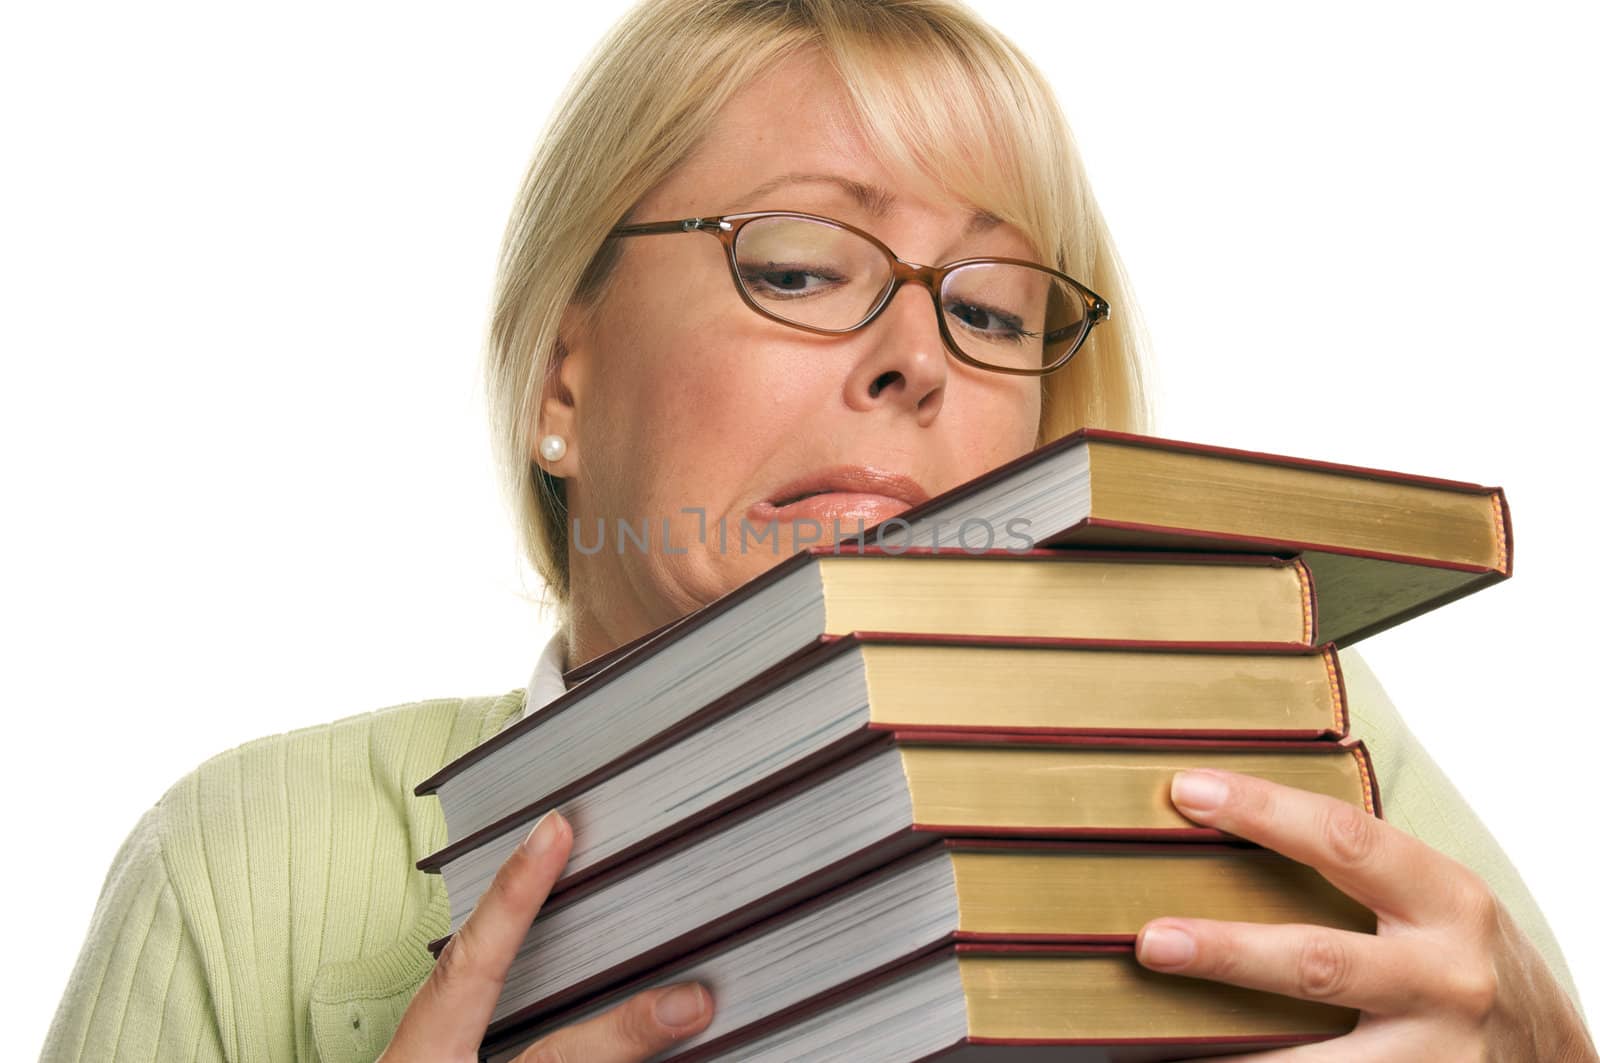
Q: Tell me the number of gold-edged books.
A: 6